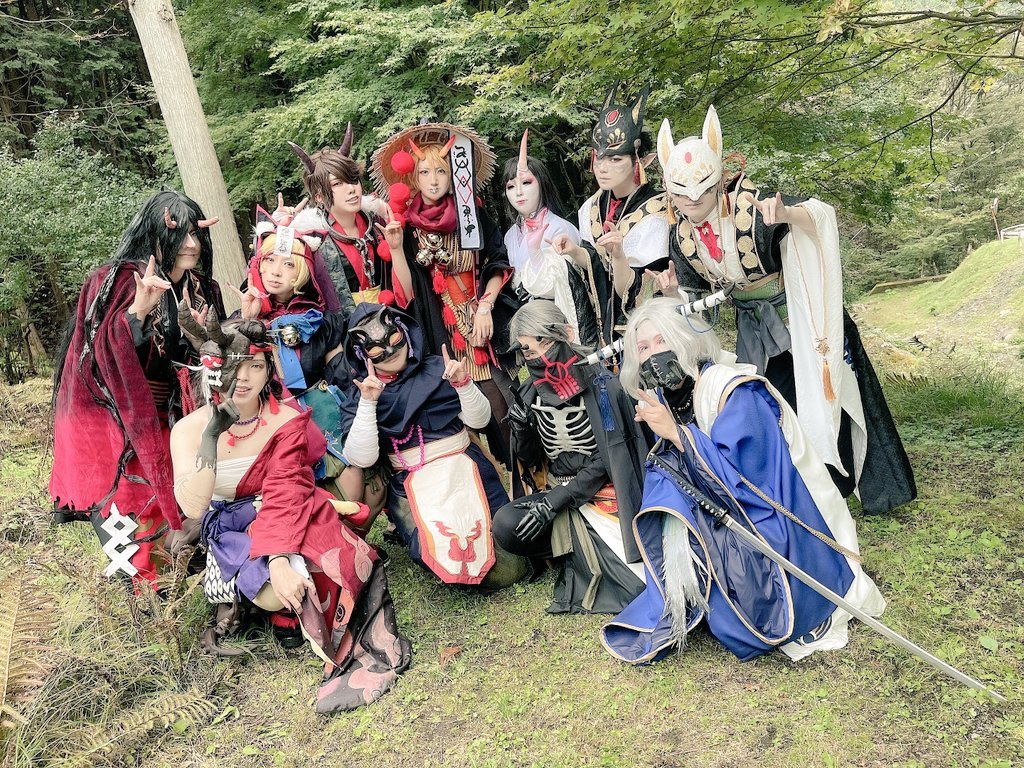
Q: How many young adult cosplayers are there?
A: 11